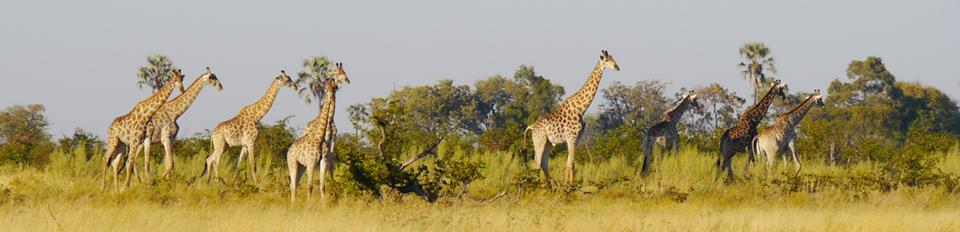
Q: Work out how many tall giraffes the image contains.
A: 9